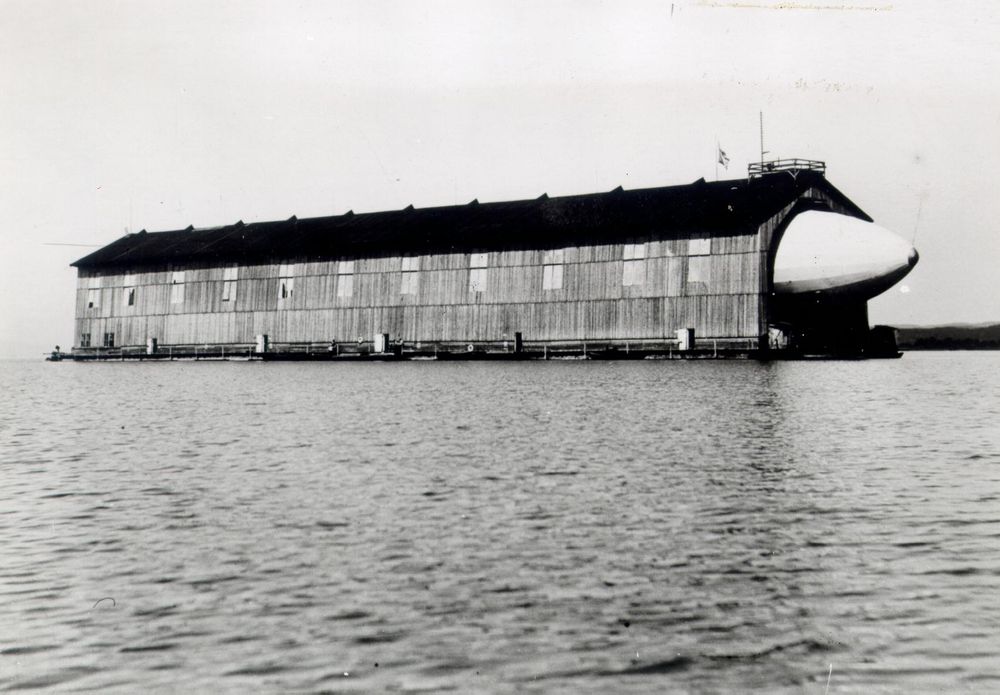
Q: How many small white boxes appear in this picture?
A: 4